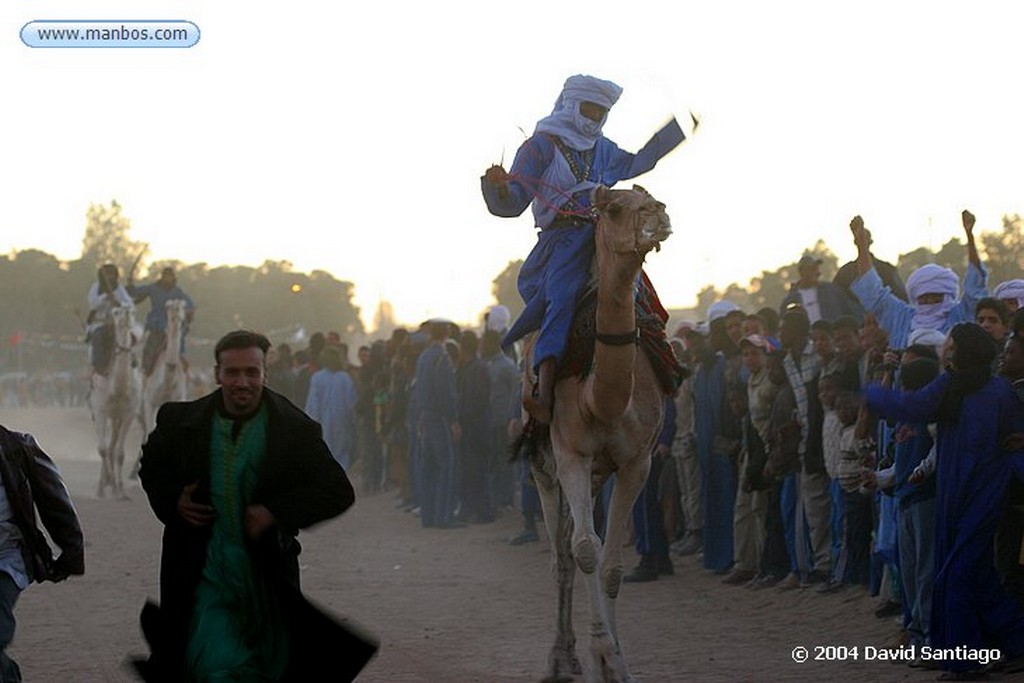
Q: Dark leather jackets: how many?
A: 1